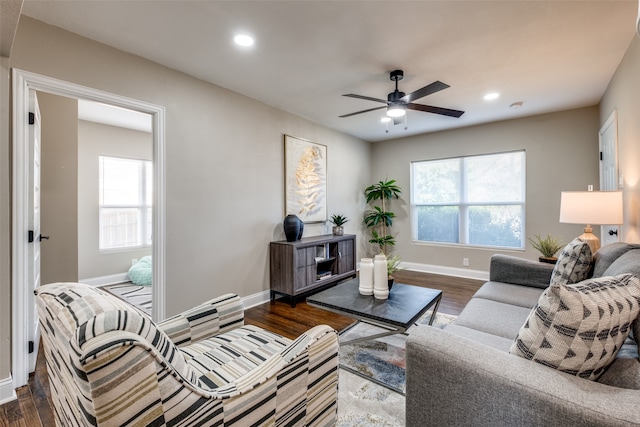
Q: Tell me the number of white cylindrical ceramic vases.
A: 2